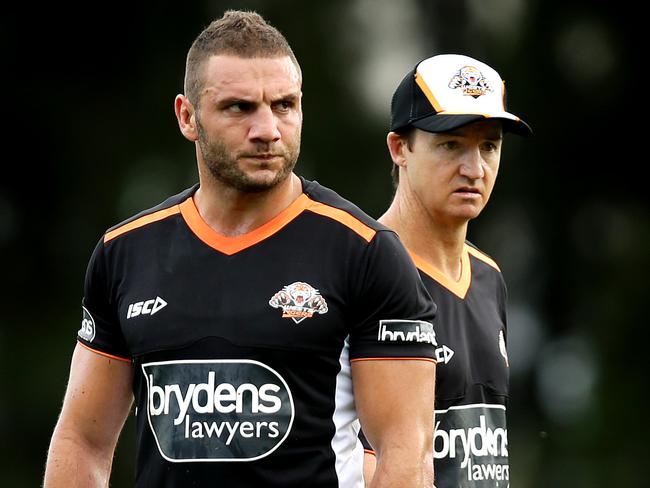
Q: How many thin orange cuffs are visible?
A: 3